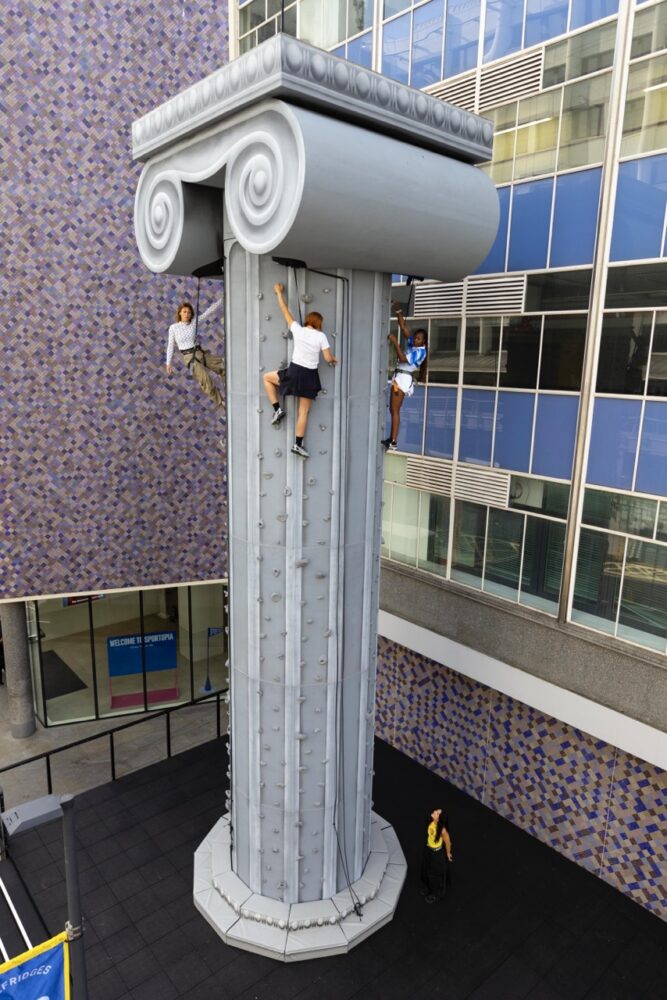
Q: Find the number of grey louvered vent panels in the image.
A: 6